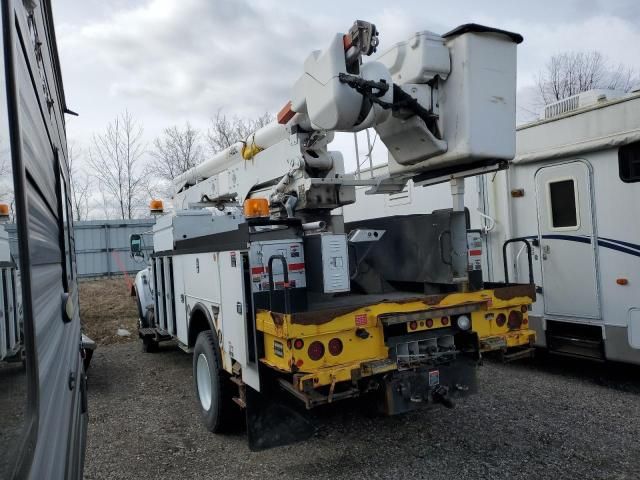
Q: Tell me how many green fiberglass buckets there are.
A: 0